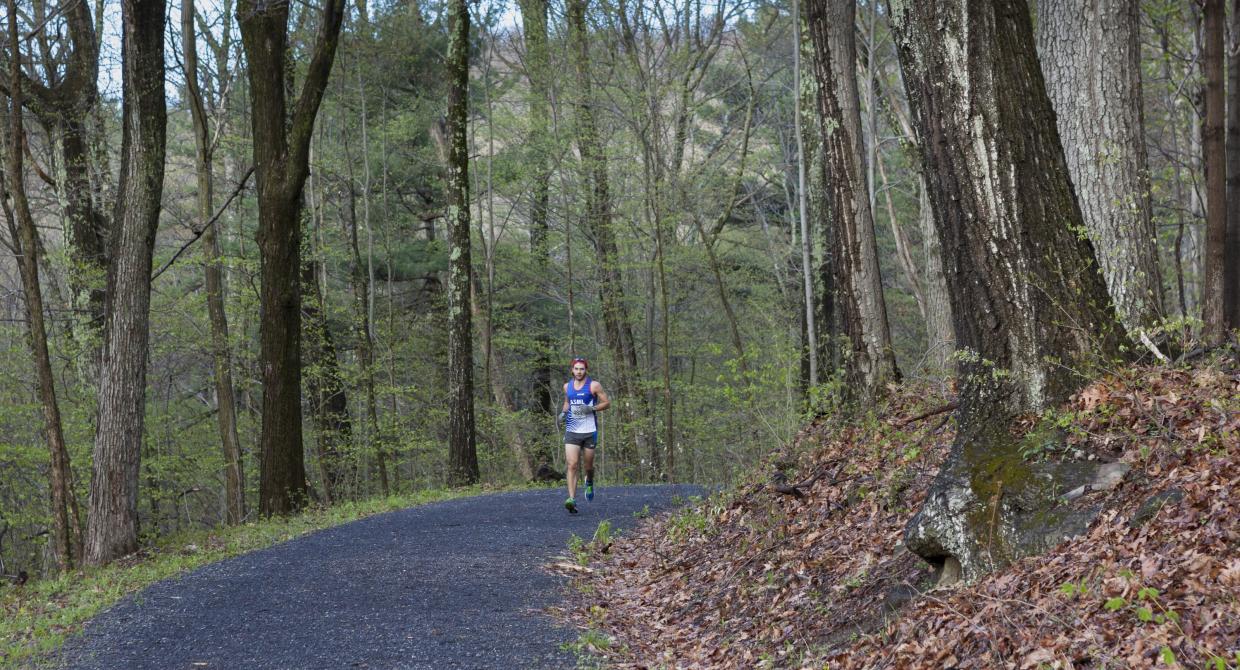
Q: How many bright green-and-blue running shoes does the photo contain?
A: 2